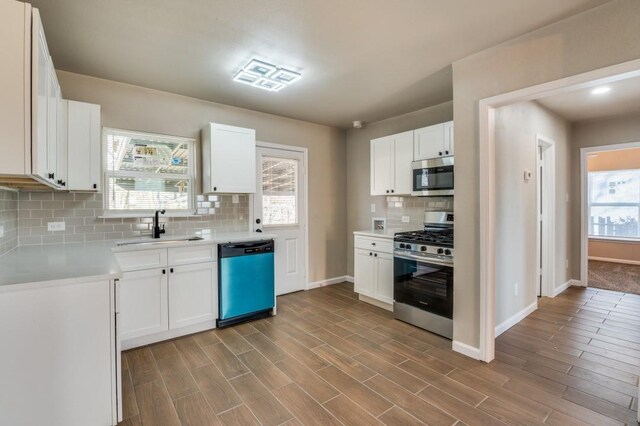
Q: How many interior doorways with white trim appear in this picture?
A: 3